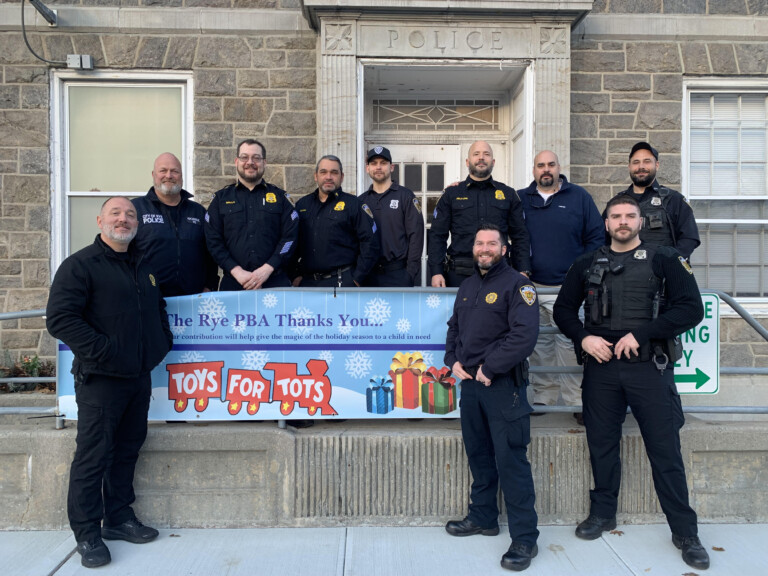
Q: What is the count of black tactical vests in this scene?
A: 2